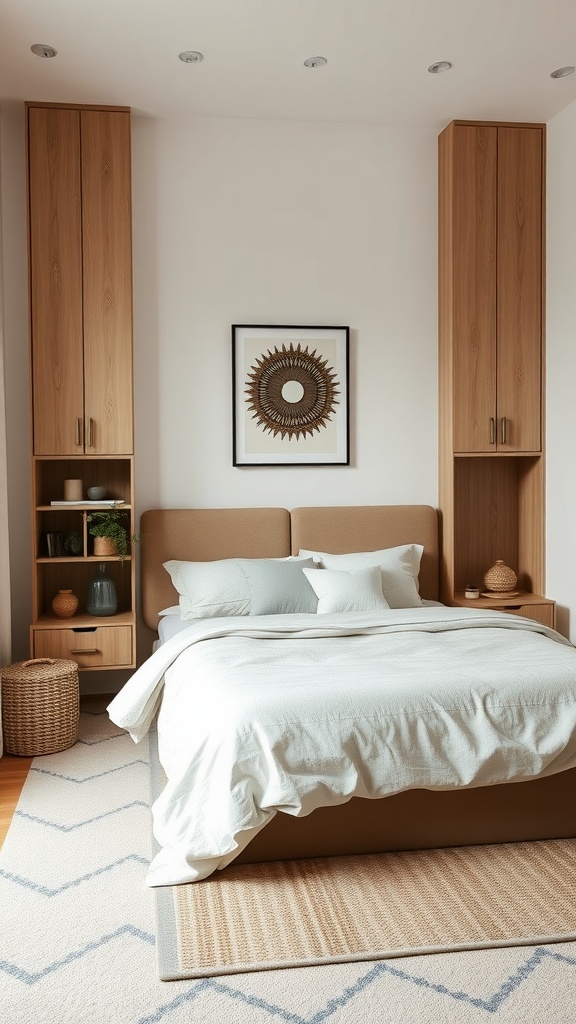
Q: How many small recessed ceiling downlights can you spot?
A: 5